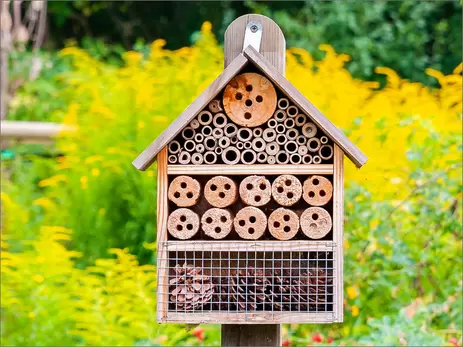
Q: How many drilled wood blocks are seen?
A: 11